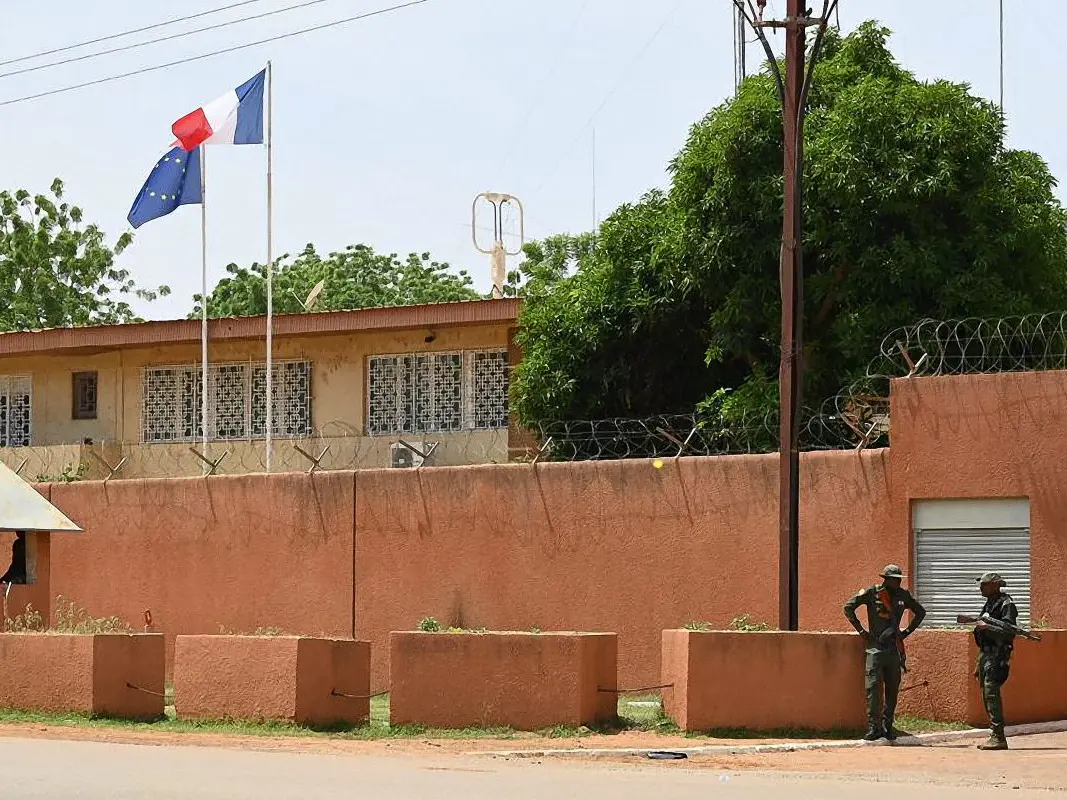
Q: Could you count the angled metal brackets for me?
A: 9